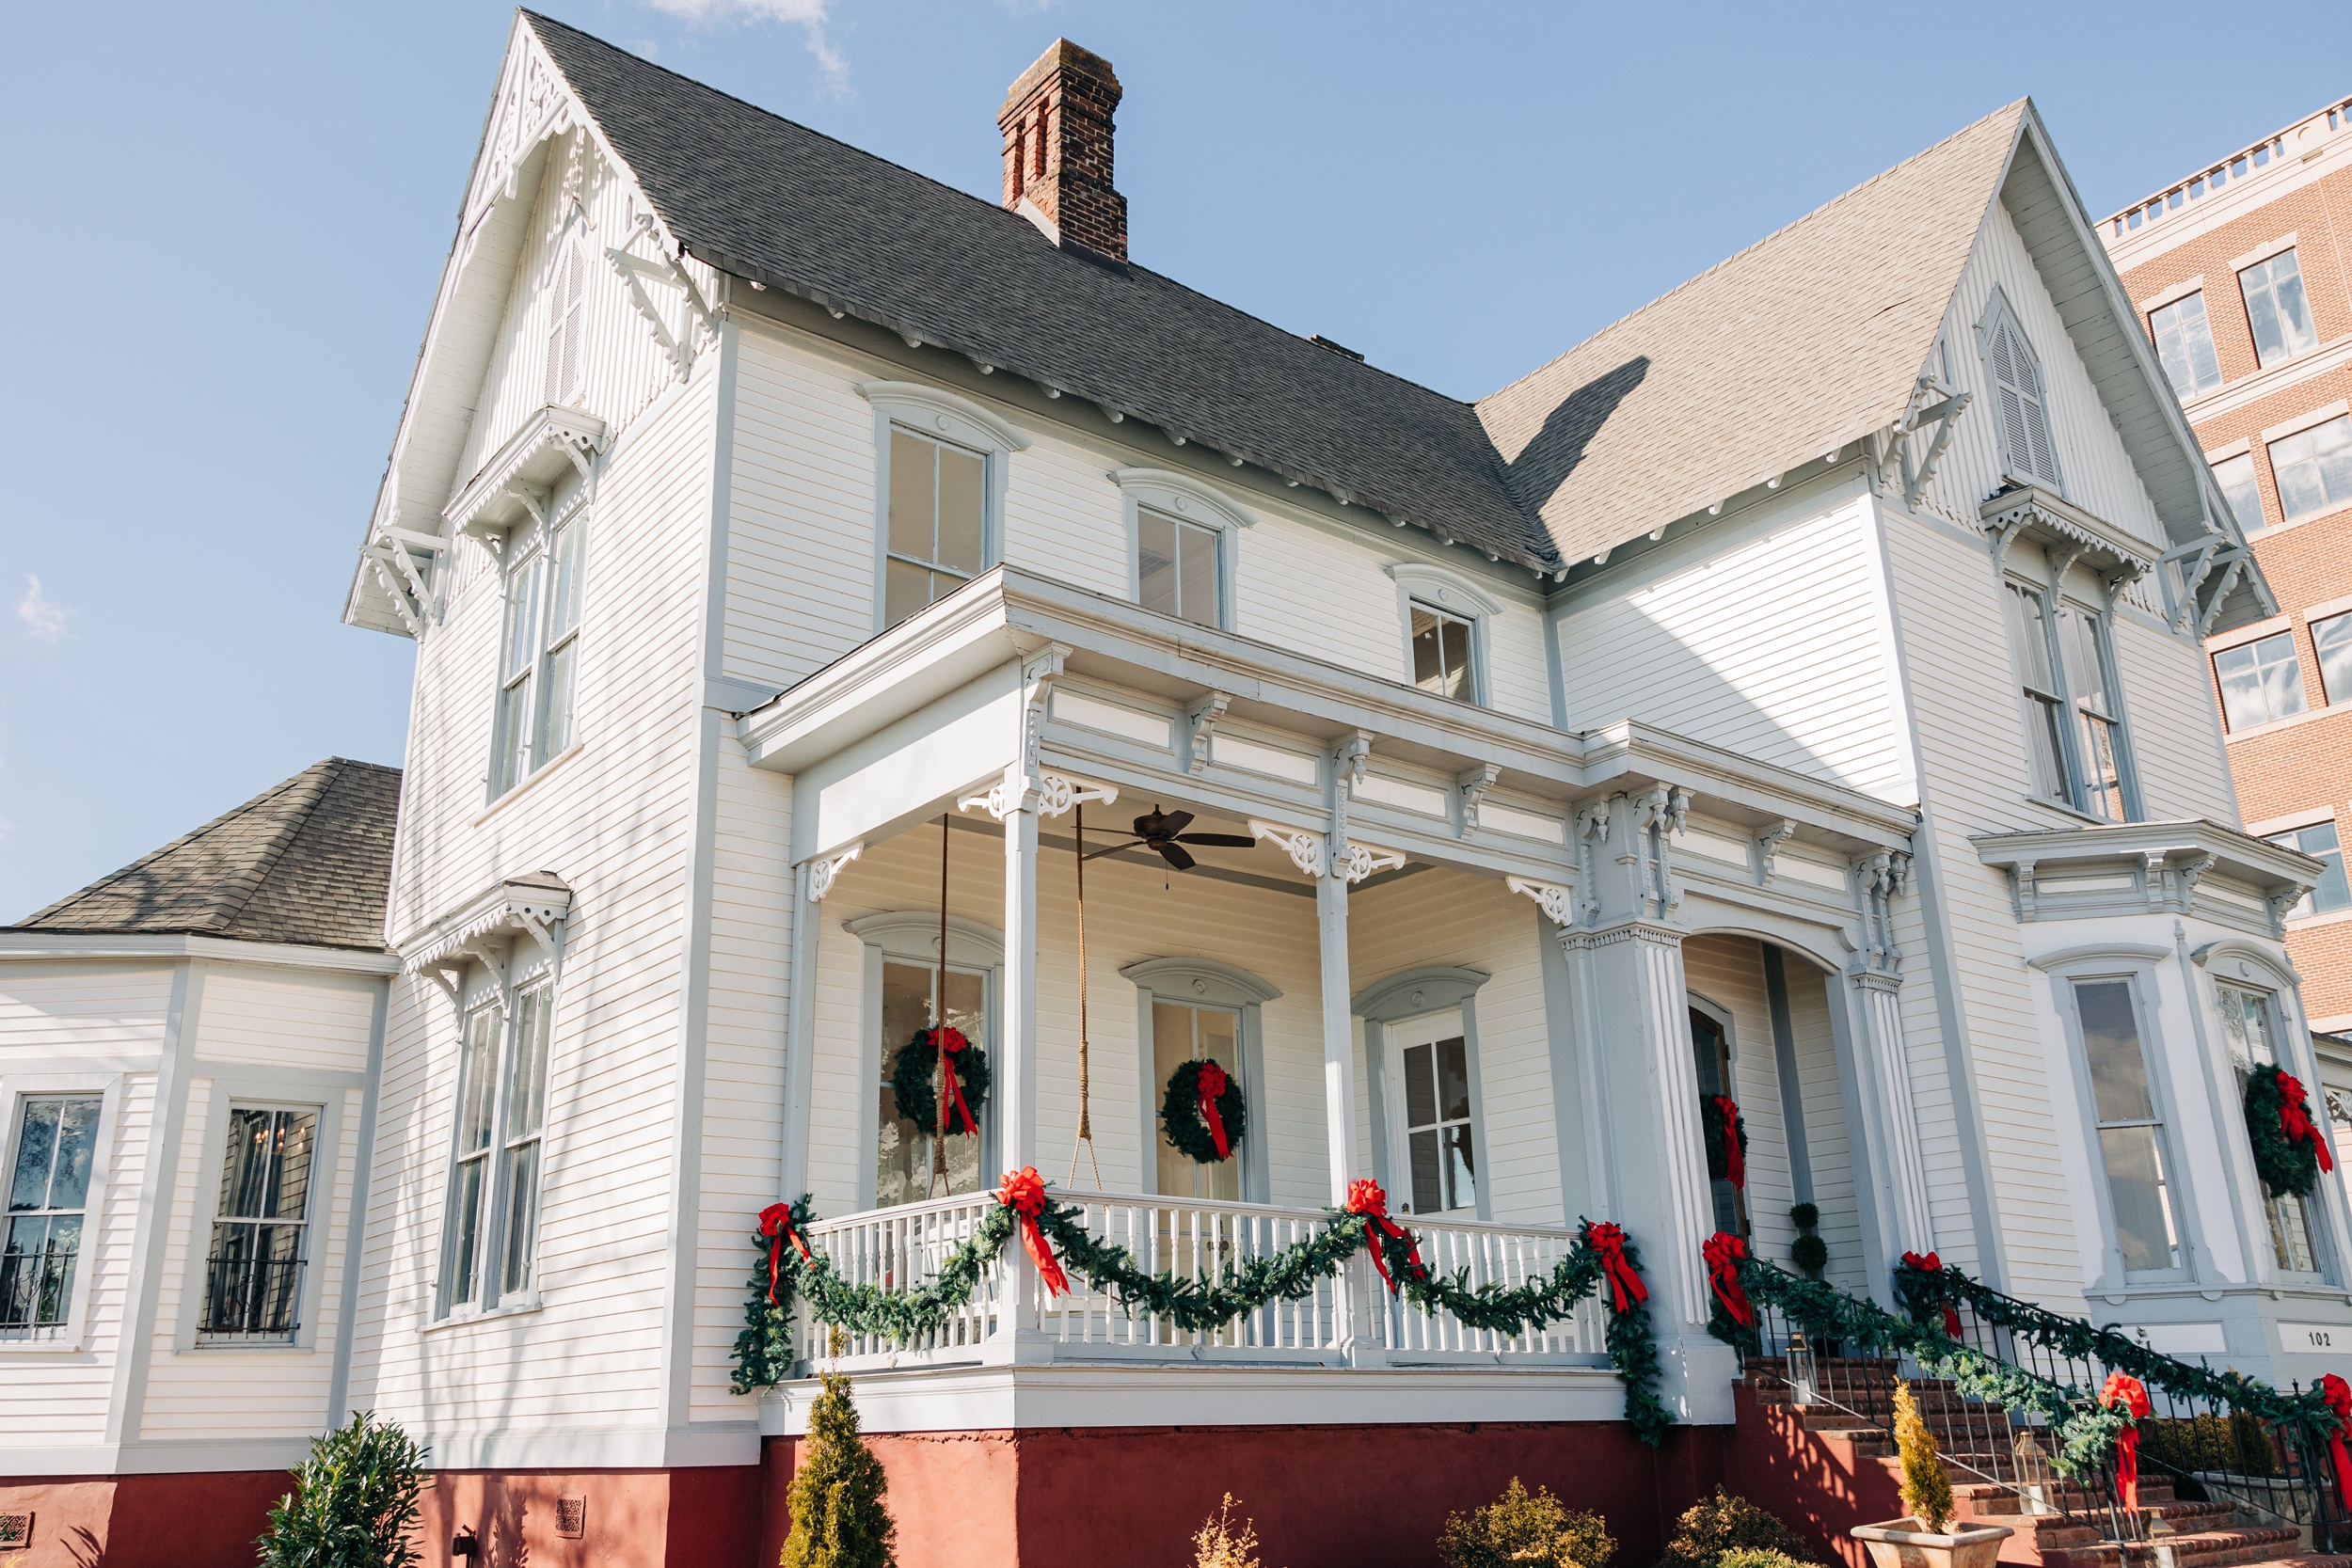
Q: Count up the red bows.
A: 12